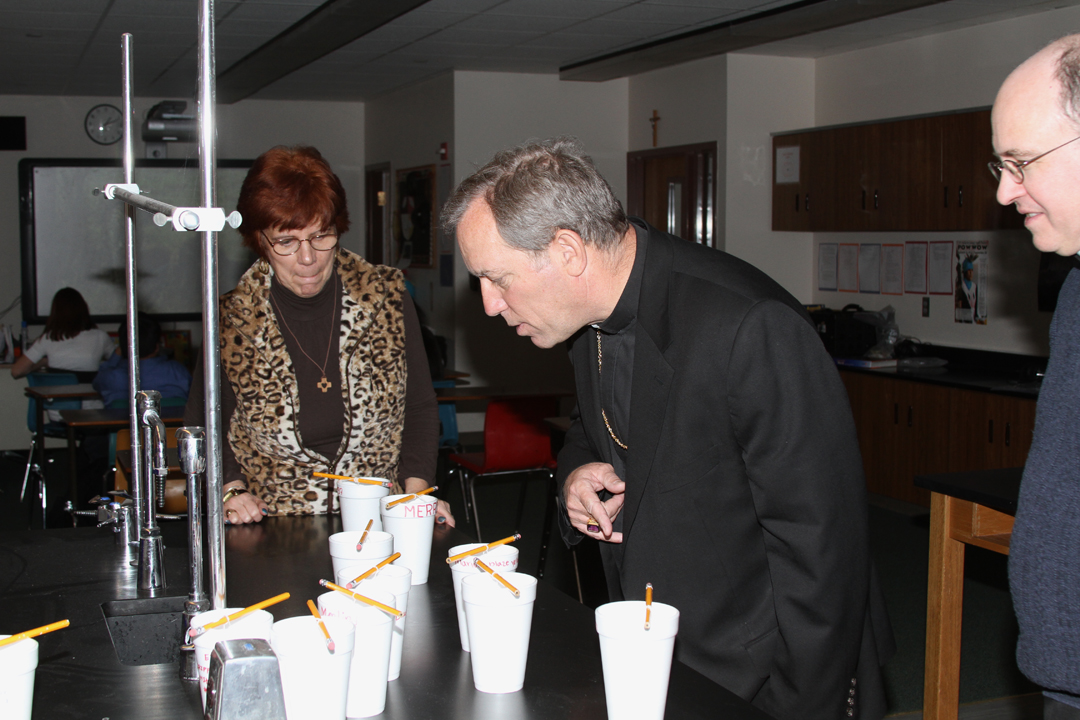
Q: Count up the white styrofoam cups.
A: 11